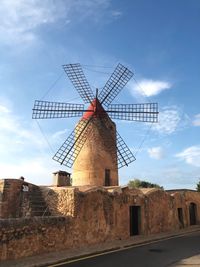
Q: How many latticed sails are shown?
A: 6